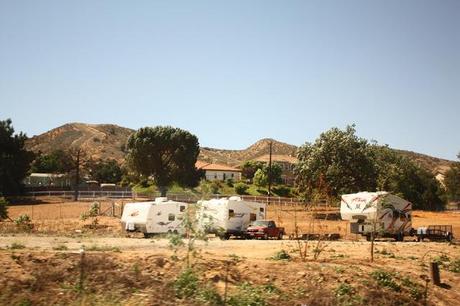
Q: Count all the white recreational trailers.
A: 3